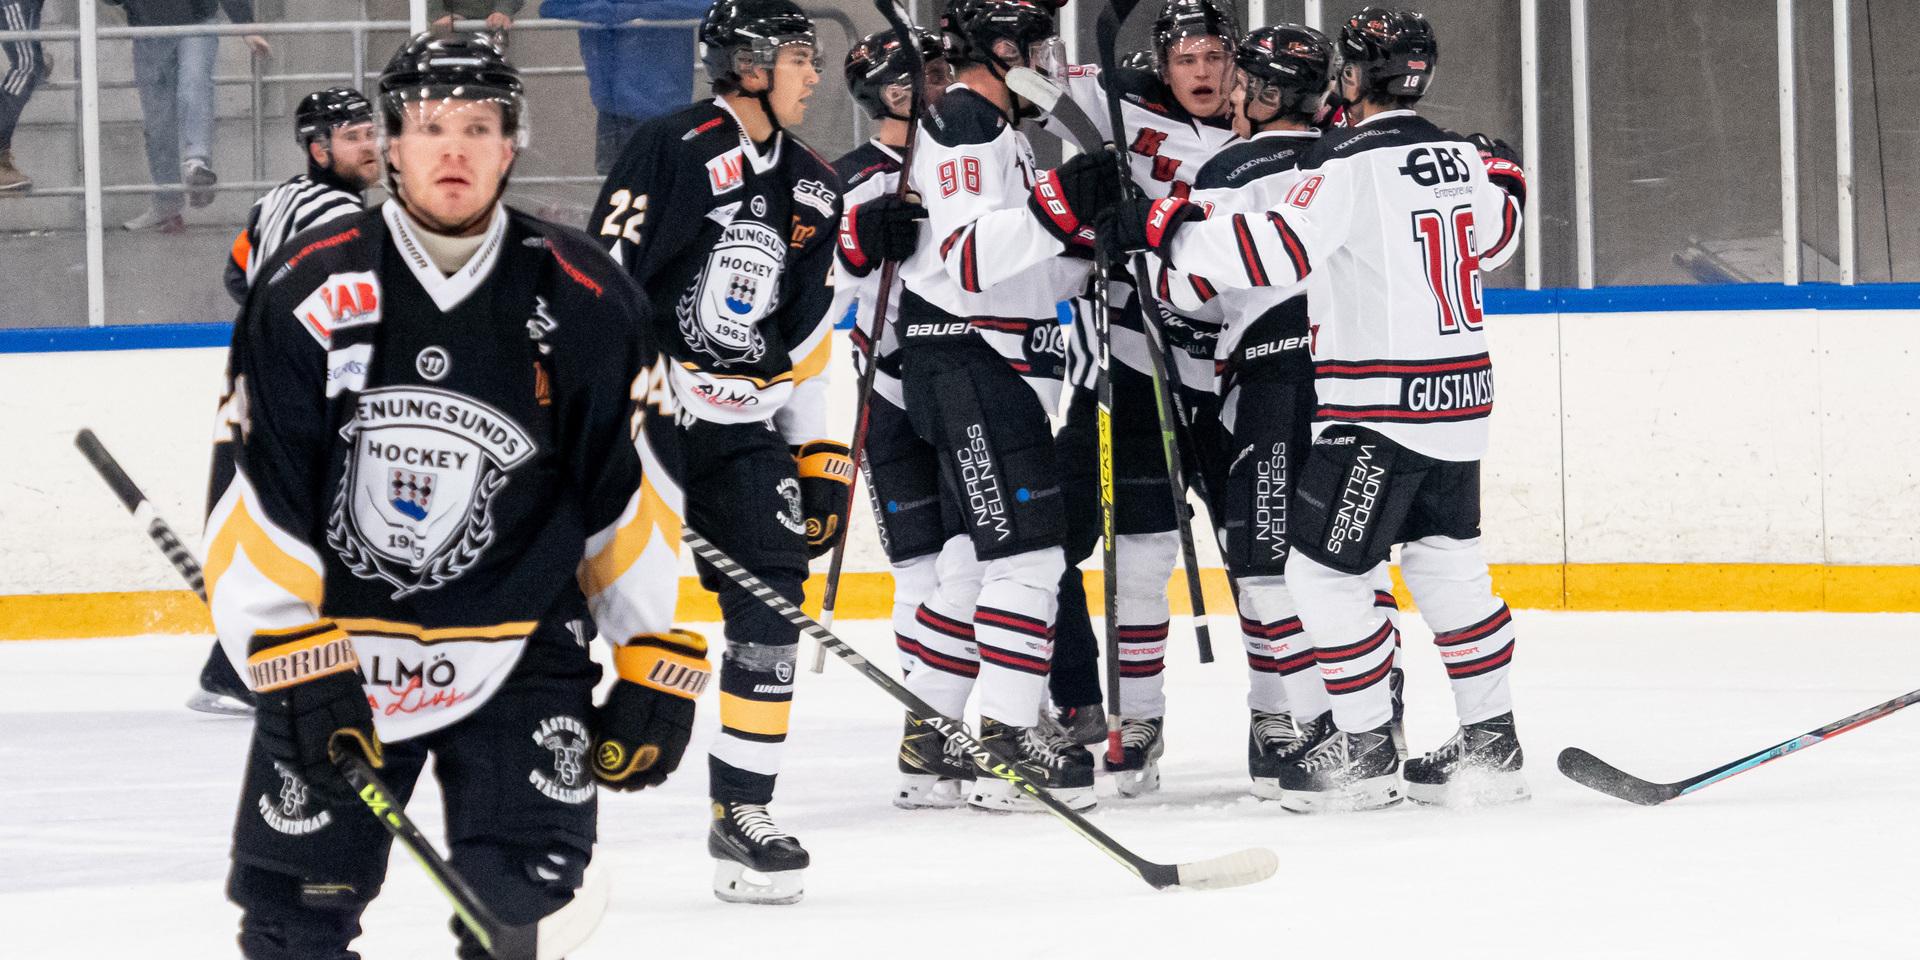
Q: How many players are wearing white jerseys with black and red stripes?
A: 5